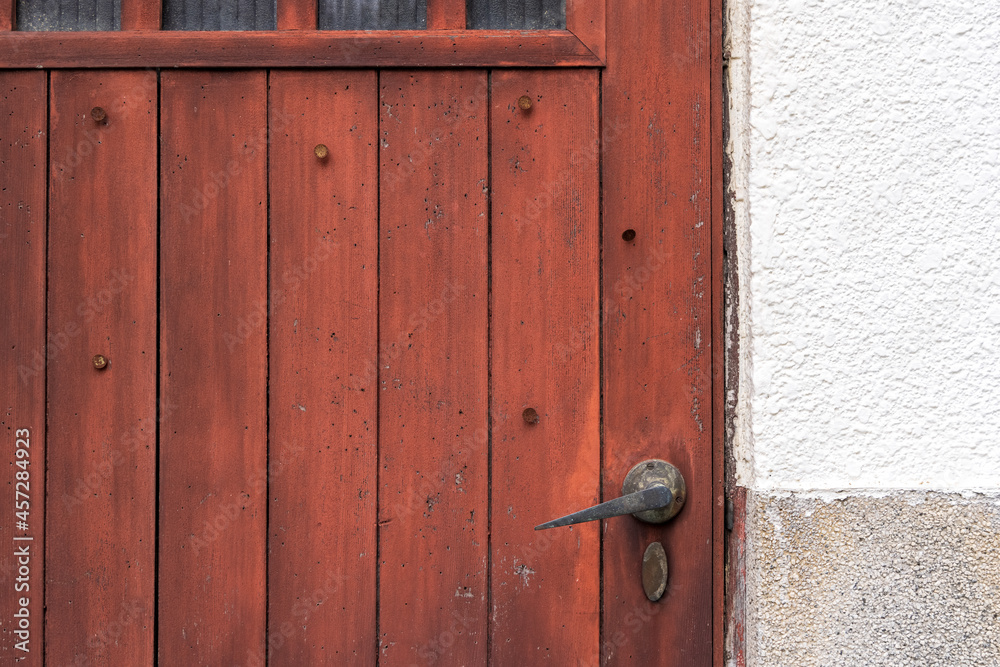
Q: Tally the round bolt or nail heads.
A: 6